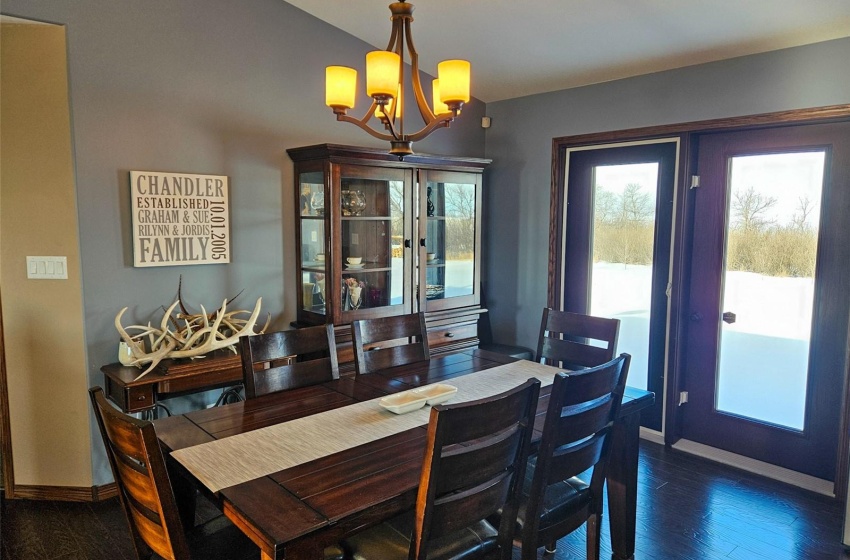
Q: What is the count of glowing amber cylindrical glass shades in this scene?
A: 5